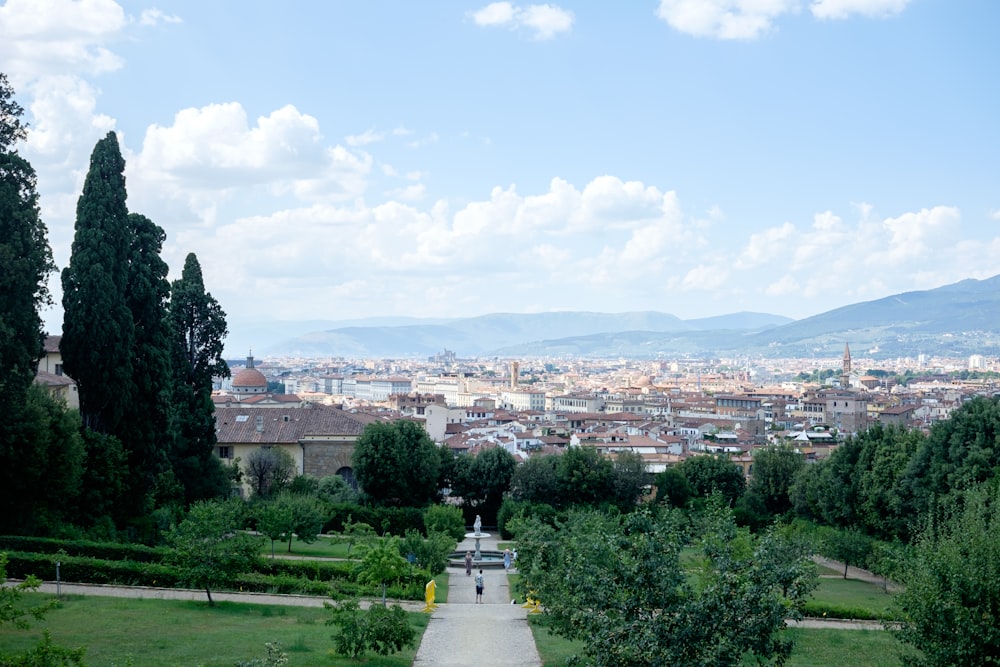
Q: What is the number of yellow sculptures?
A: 2